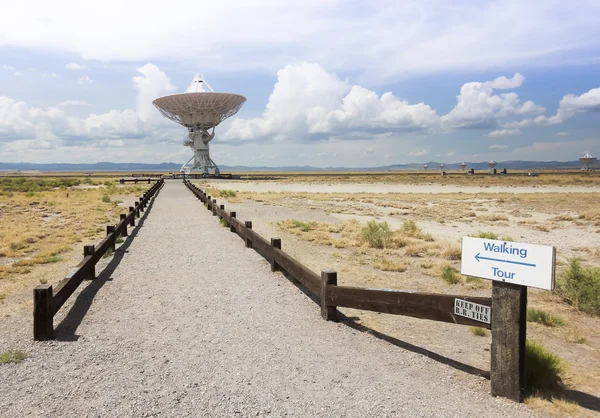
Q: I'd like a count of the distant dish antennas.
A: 5